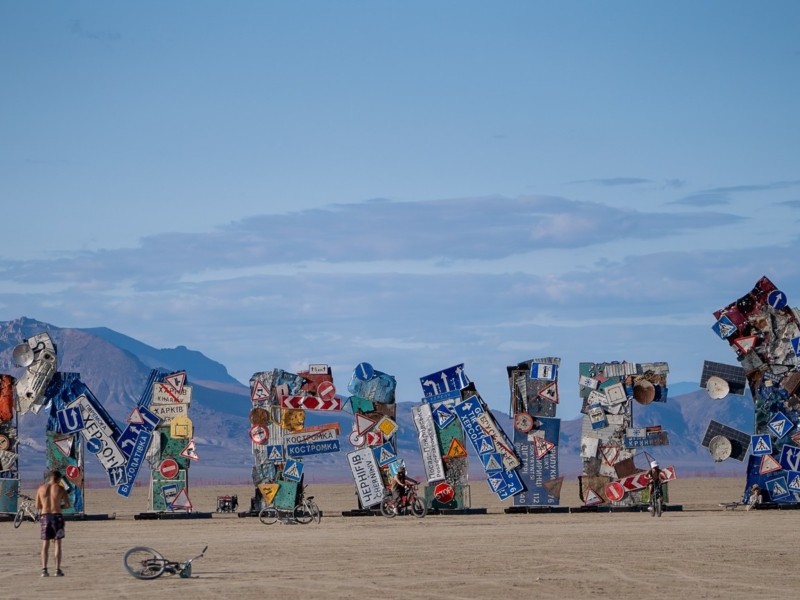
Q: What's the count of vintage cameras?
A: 0